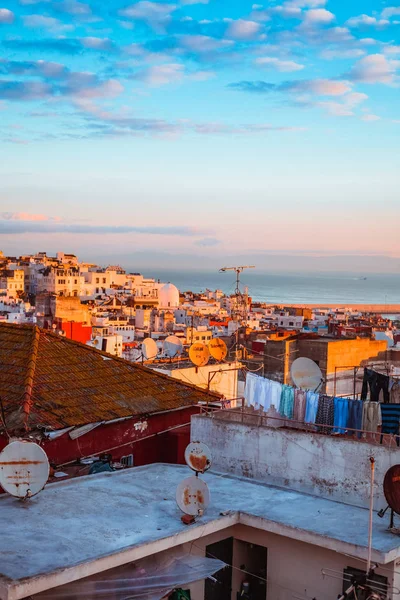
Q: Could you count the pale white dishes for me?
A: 6